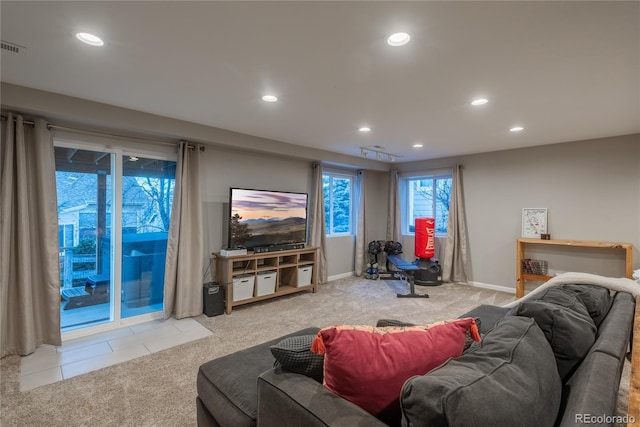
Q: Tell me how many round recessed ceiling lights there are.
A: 7